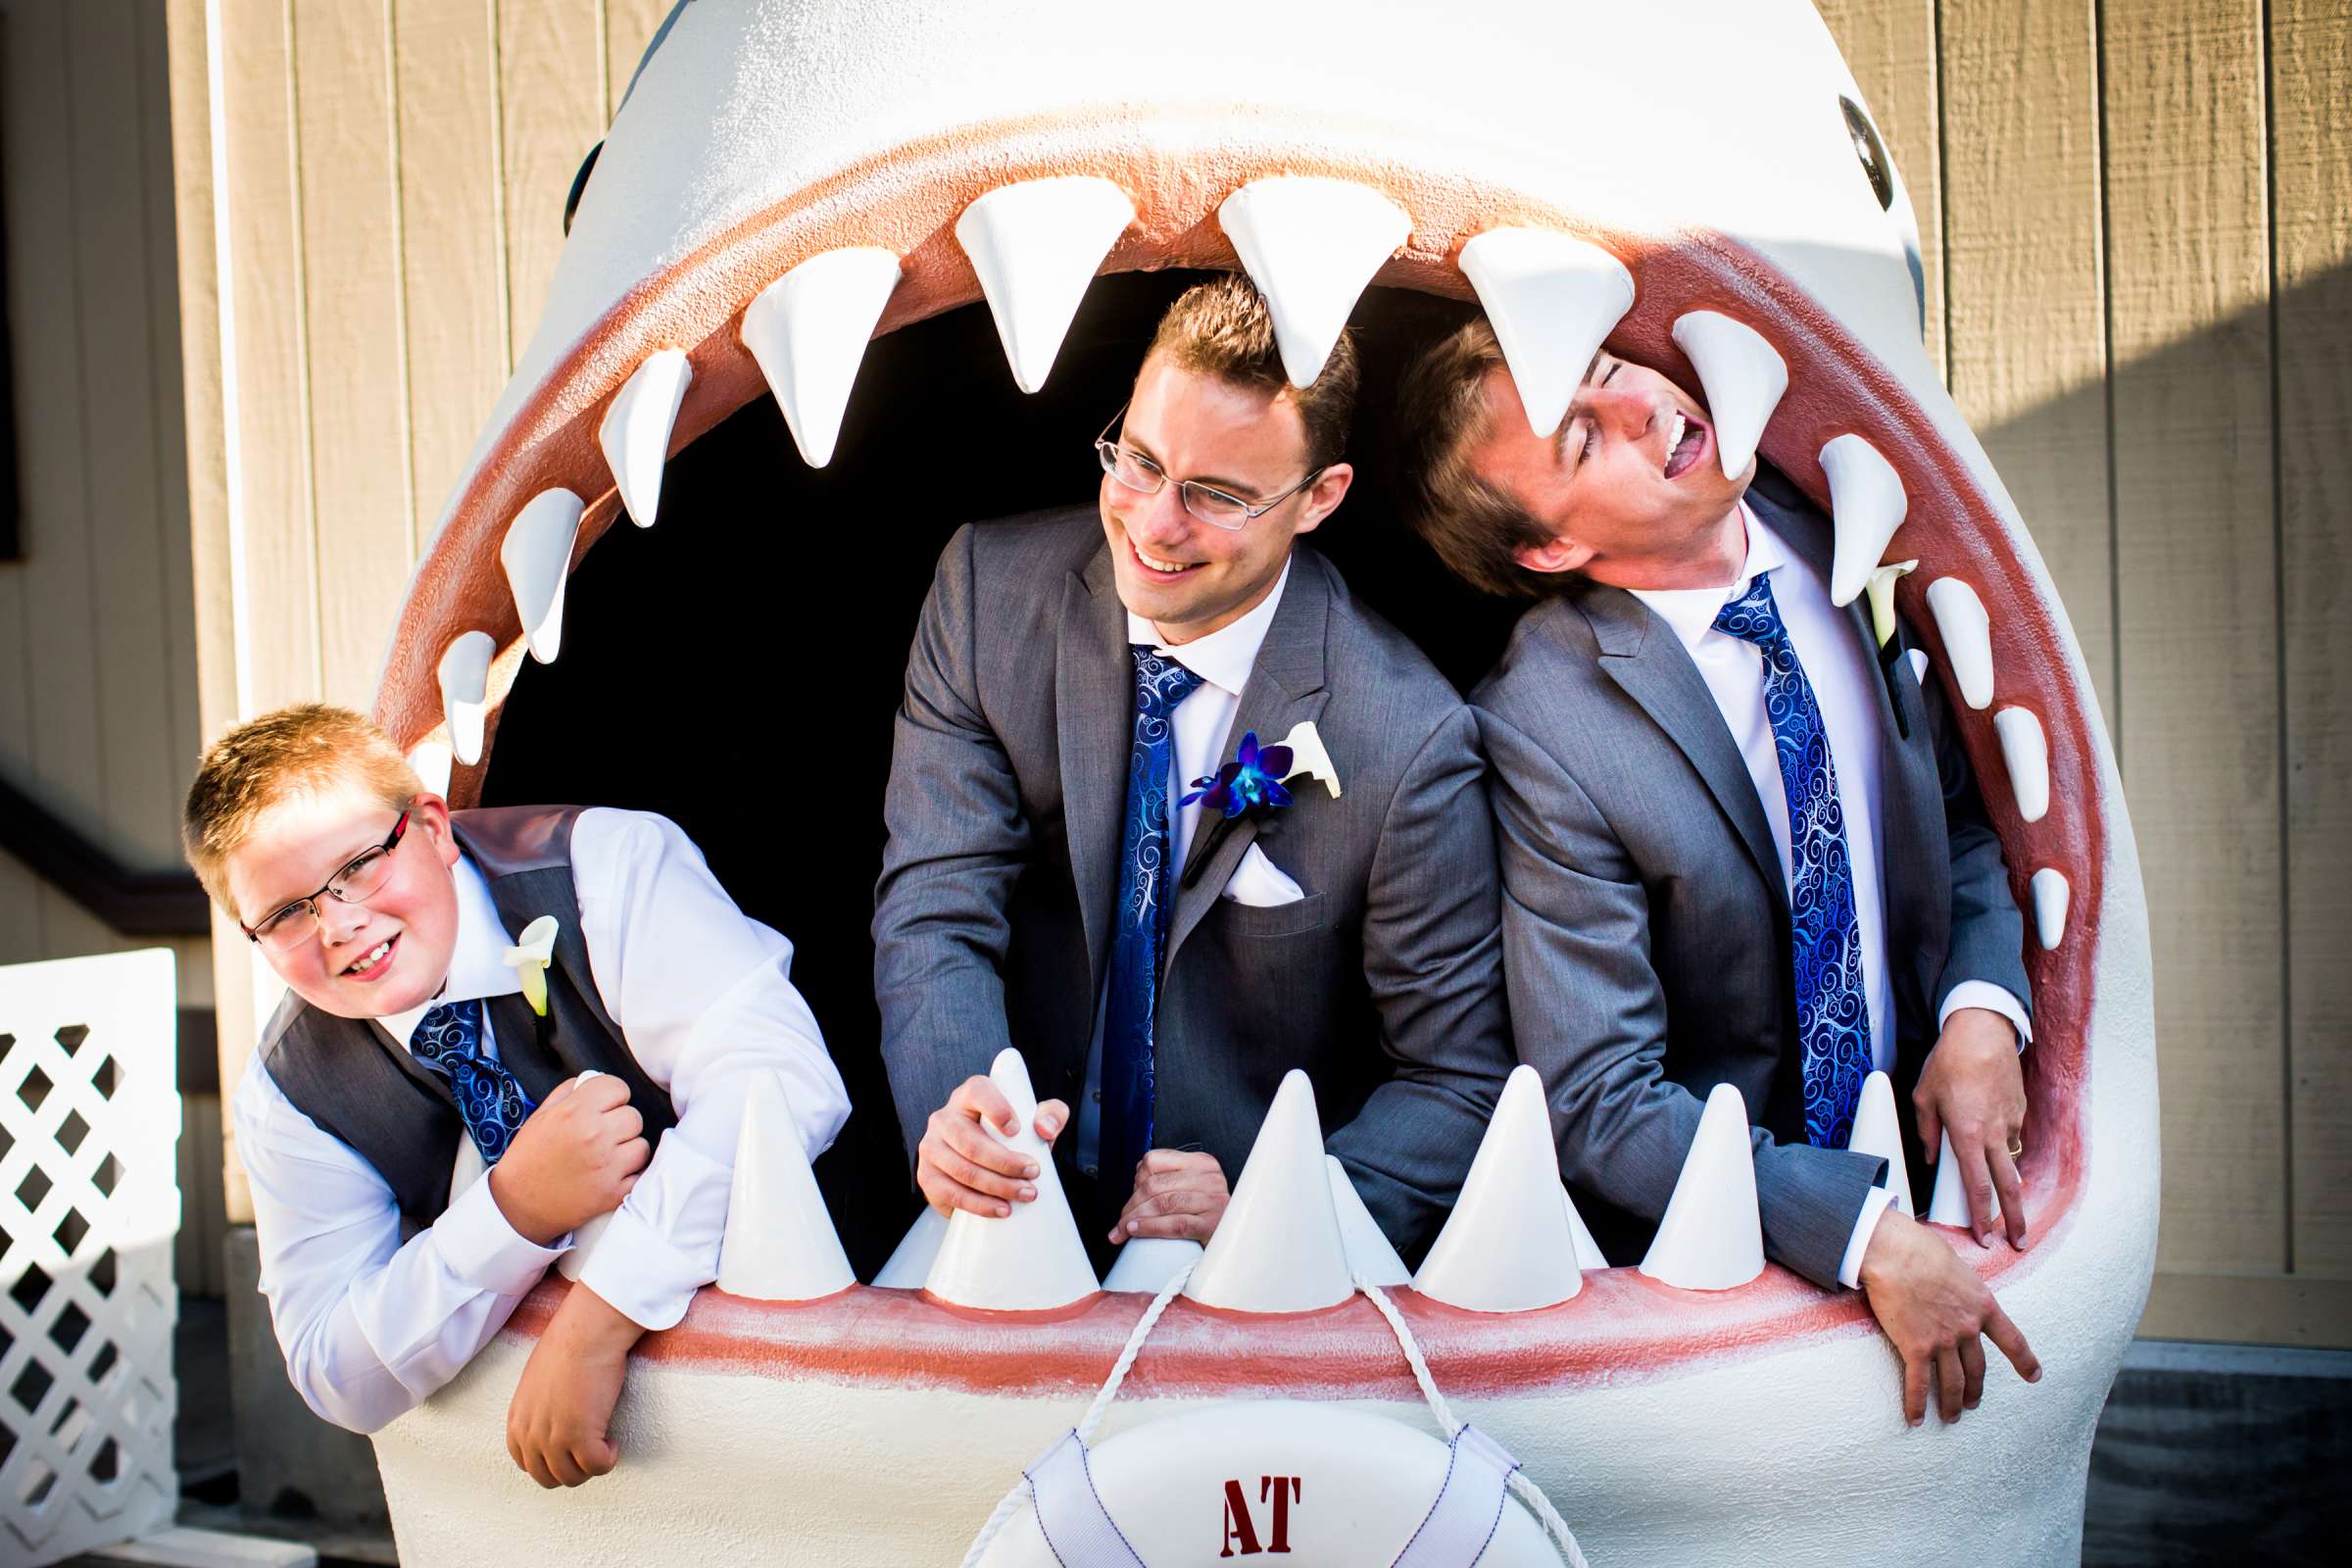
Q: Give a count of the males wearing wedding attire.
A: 3